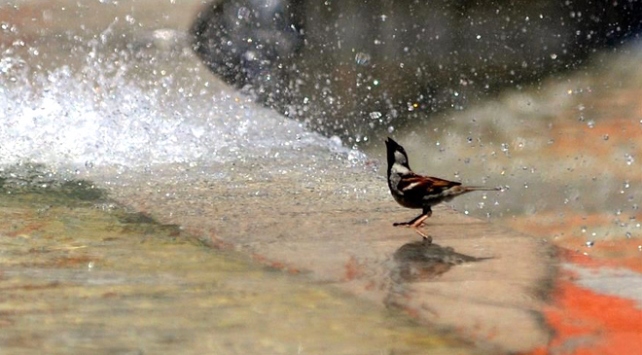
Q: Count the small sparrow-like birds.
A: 1